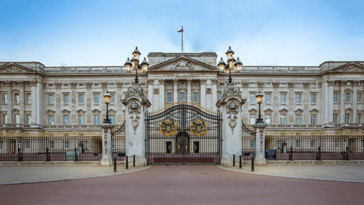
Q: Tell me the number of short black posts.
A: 6